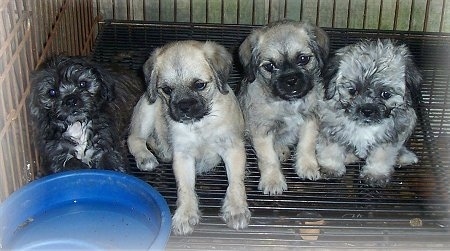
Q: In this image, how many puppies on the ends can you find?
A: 2